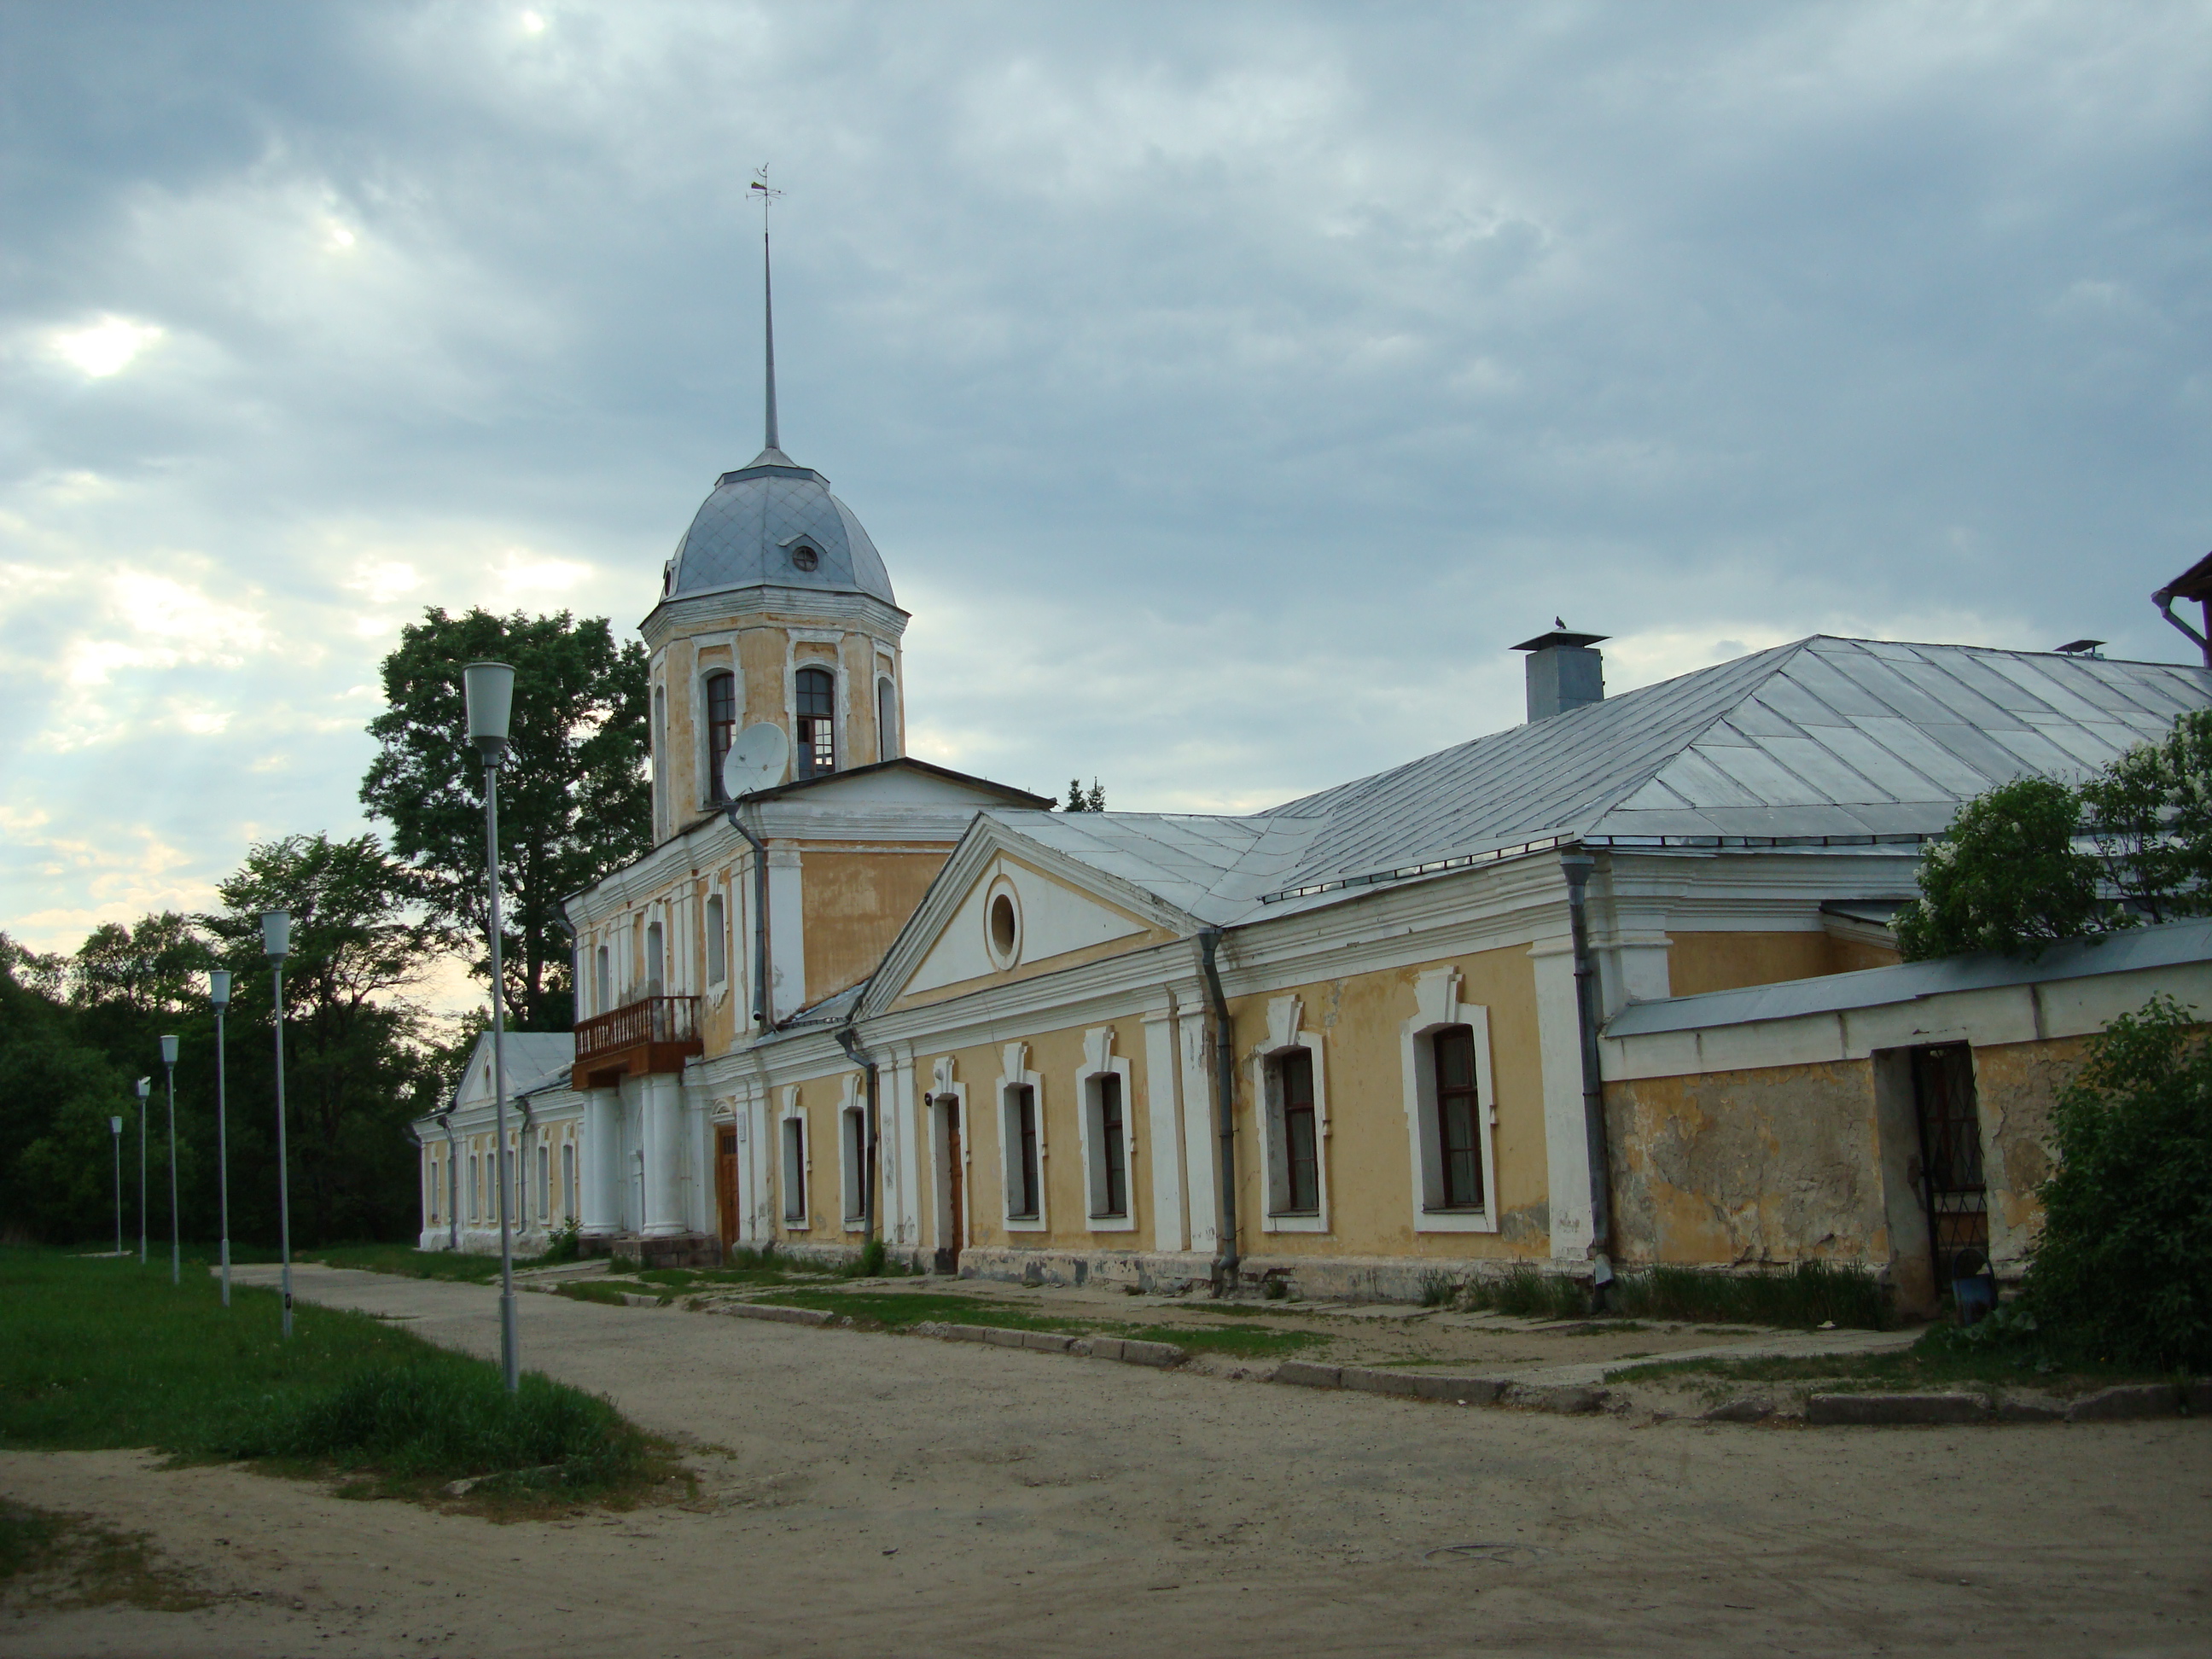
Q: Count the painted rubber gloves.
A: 0